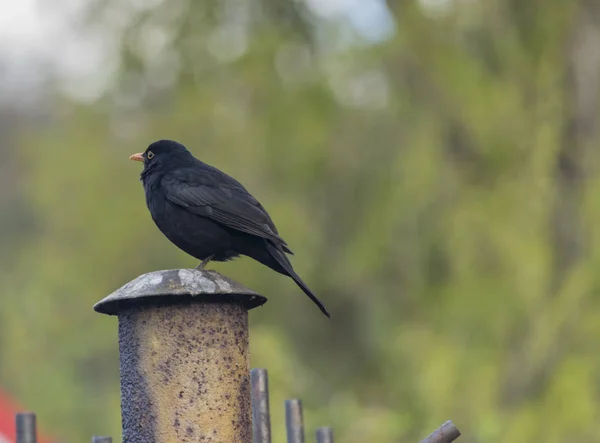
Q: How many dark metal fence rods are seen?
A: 6